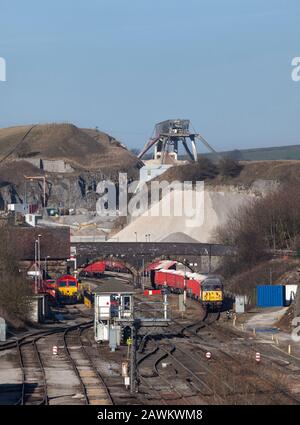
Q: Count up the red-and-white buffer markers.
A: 3